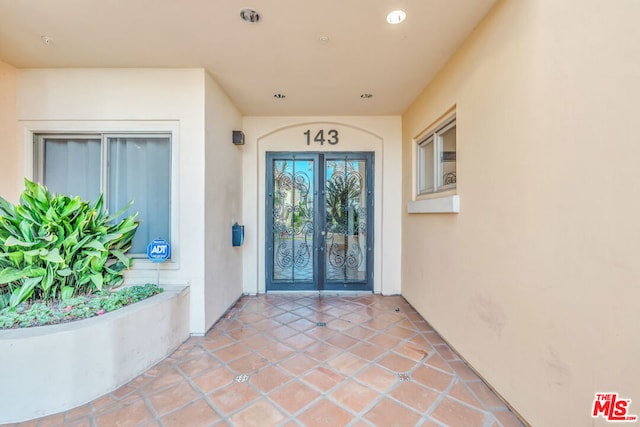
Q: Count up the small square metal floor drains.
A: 3